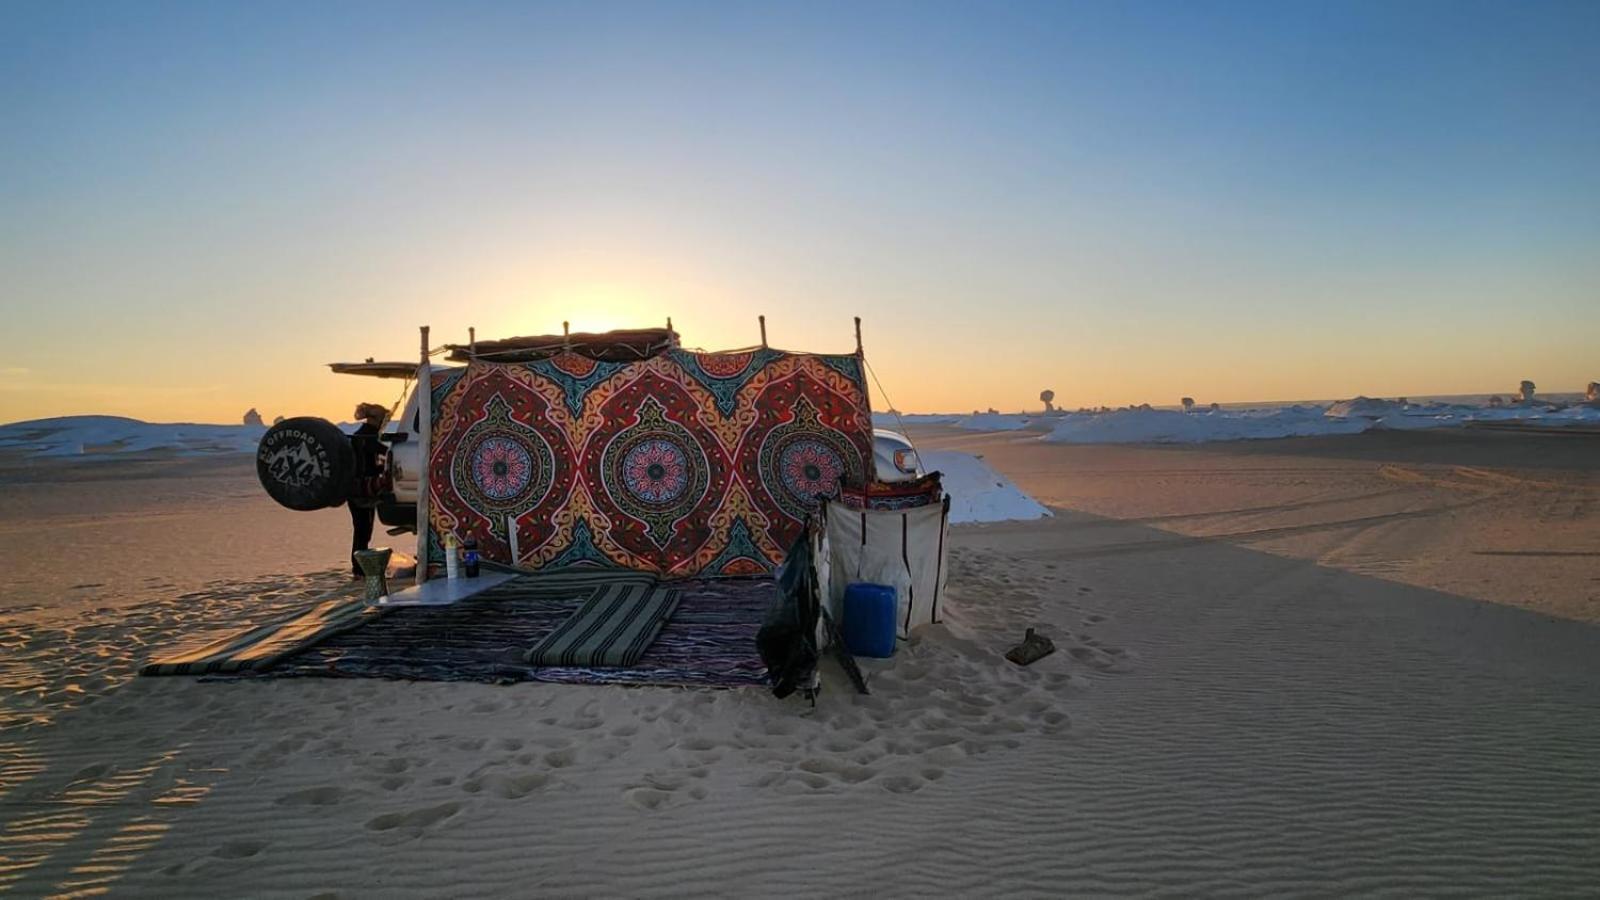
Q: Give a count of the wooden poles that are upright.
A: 6